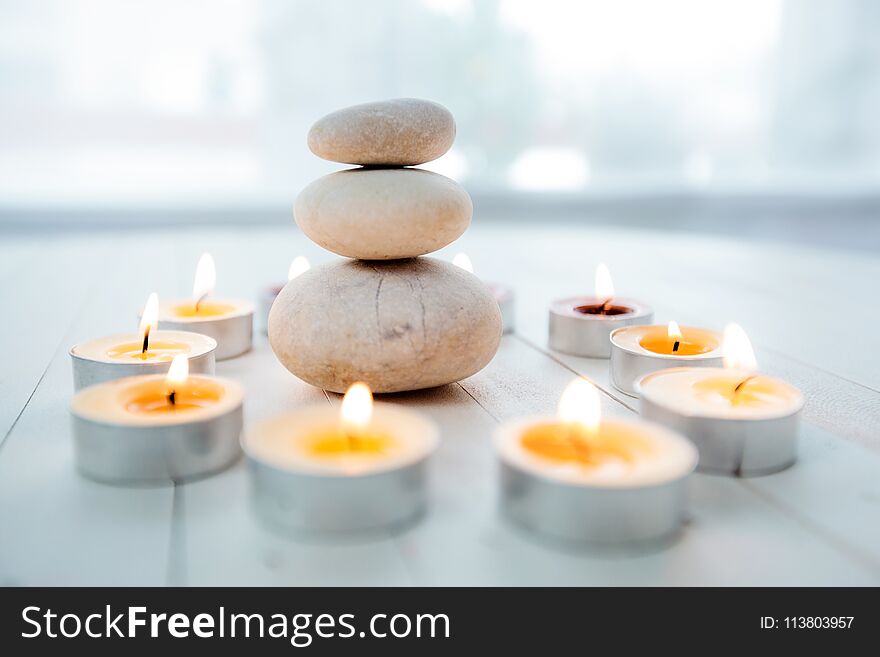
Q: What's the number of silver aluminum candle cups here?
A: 10